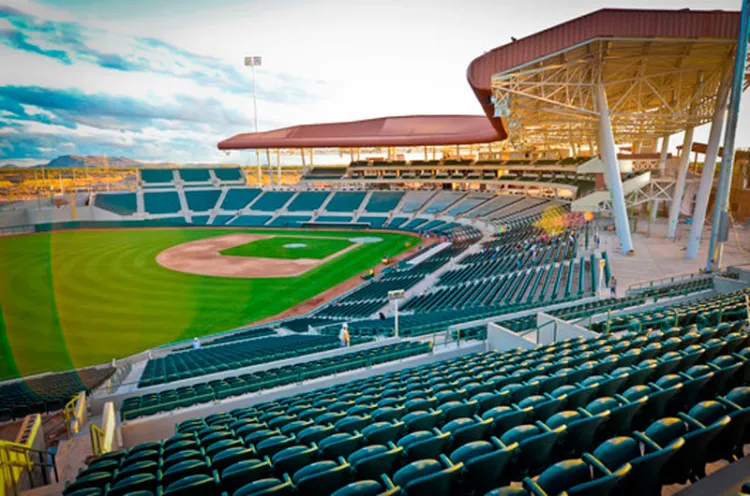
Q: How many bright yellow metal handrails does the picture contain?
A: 3